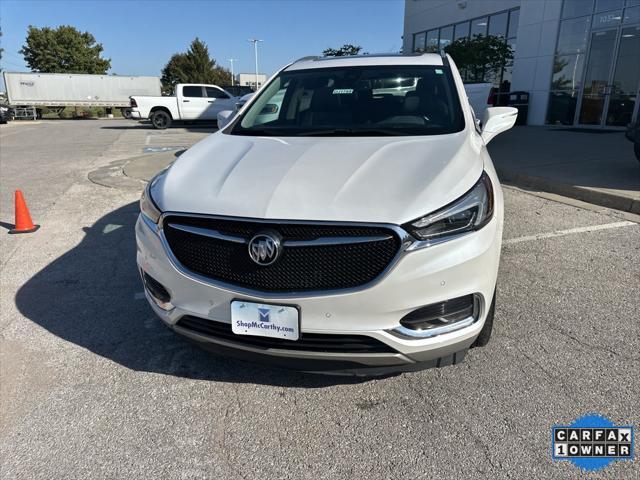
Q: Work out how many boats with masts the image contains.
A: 0